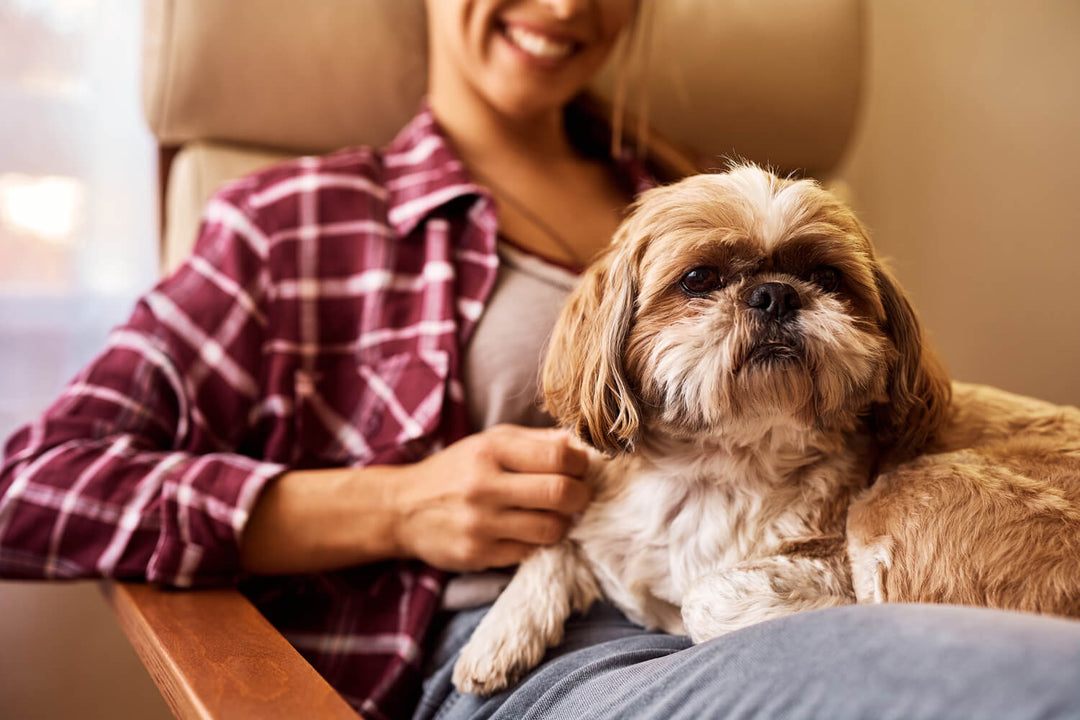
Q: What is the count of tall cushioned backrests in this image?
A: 1